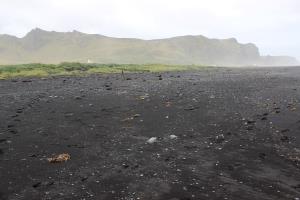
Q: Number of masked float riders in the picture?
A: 0